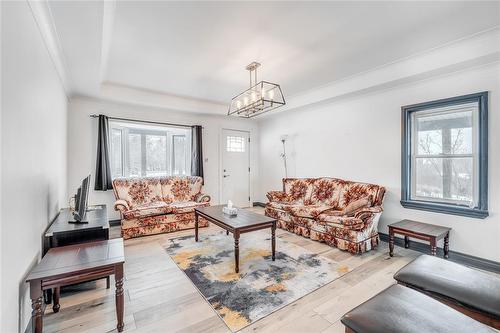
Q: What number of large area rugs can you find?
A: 1